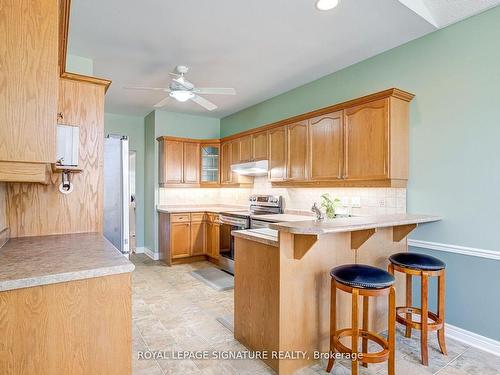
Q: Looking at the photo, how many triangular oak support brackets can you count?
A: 3